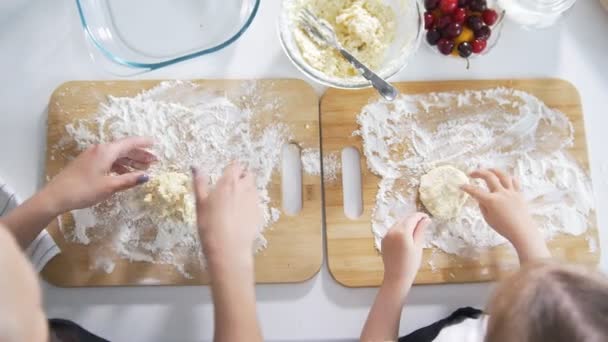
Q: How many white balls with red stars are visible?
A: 0